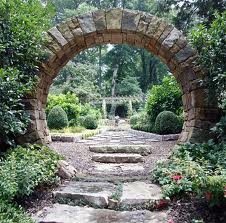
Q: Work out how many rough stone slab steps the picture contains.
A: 5